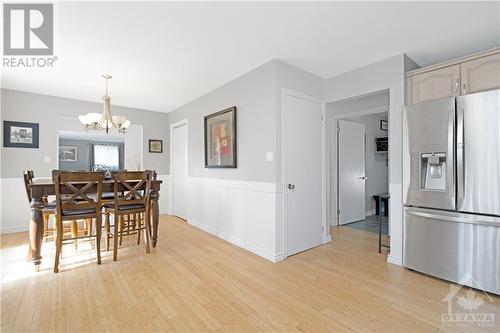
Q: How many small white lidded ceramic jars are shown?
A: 0